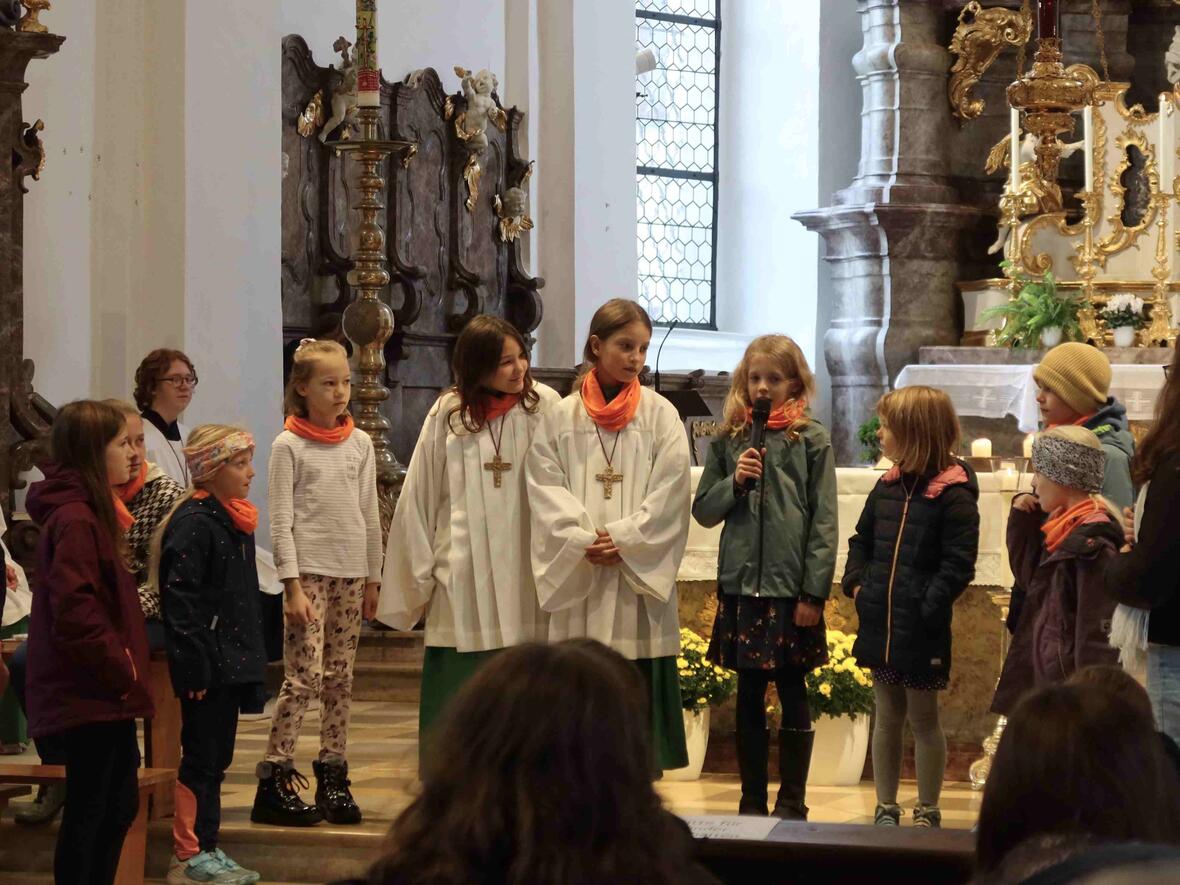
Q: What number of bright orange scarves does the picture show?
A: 9